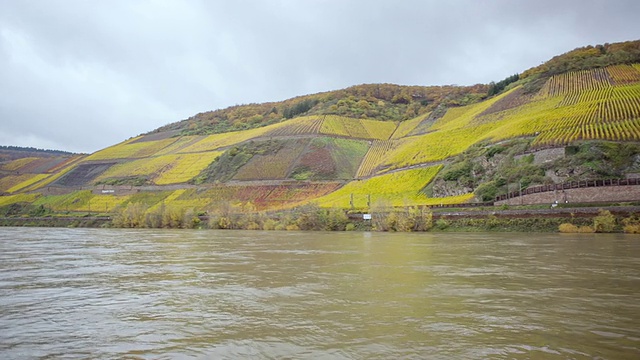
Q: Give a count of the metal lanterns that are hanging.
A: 0